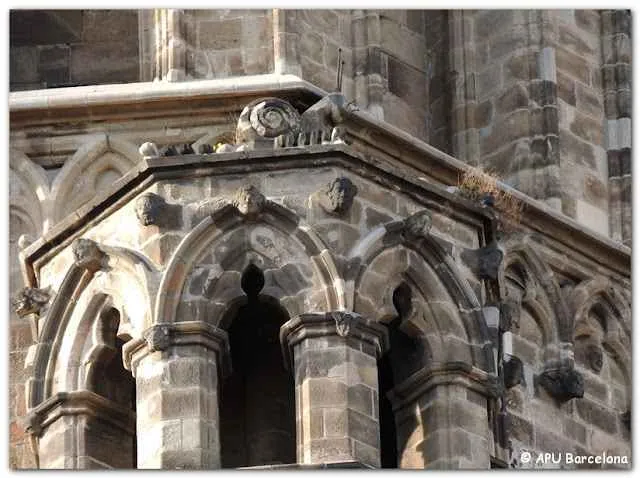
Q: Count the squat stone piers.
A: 4